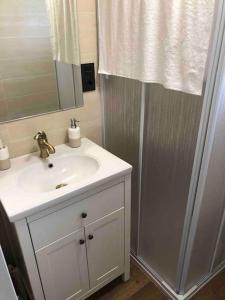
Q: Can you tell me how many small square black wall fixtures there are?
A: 1